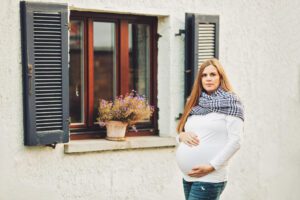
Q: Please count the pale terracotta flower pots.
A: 1